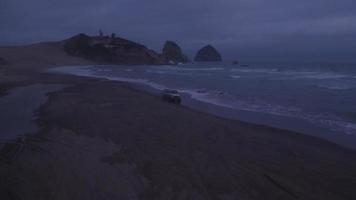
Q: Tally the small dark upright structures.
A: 2